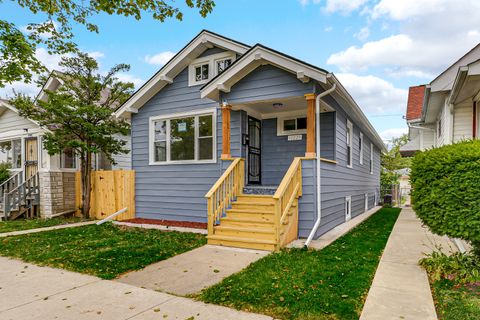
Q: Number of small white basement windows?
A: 3